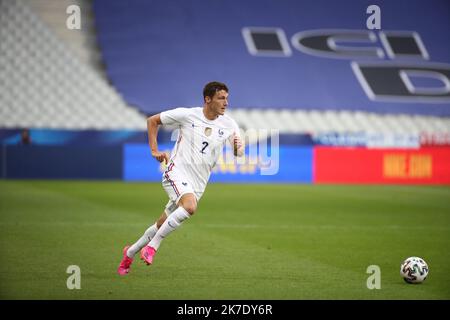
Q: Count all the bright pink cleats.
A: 2